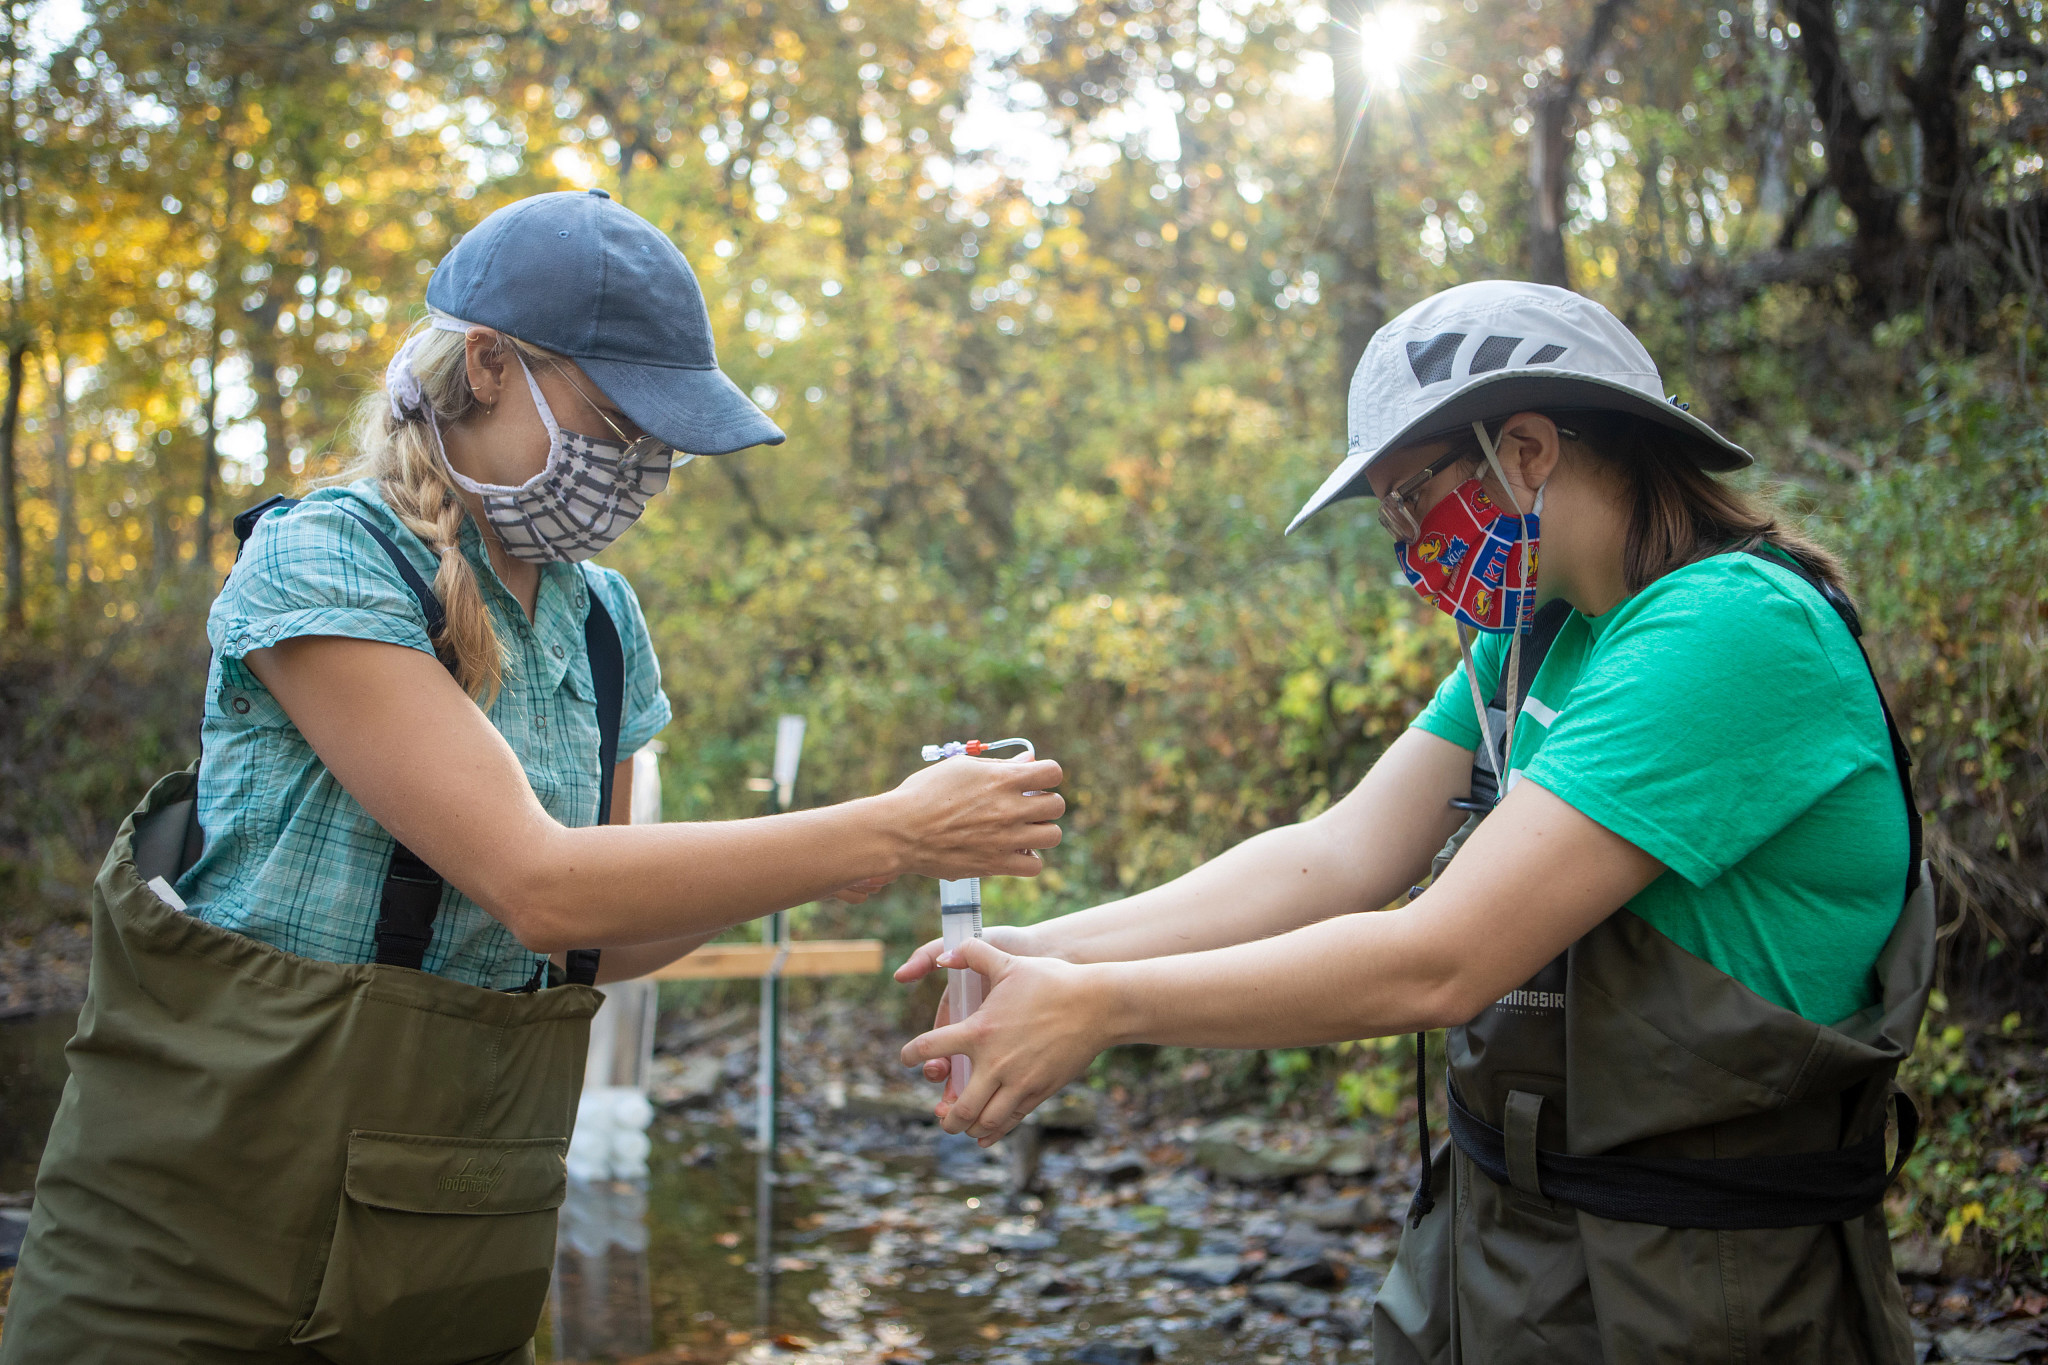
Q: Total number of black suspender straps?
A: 4